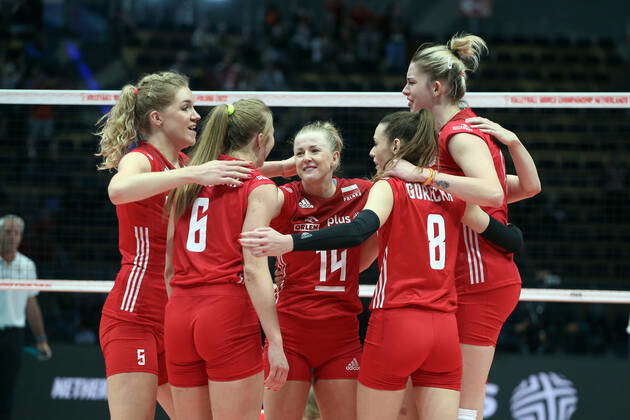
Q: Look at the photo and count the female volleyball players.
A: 5